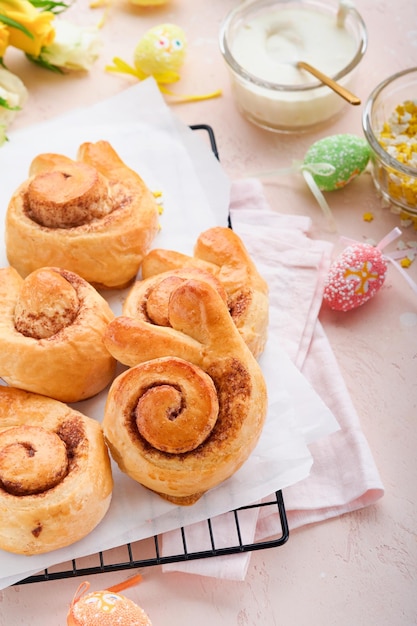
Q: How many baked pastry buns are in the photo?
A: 5